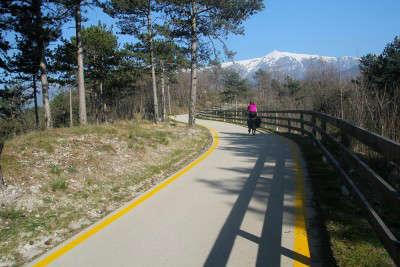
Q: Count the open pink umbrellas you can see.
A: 0